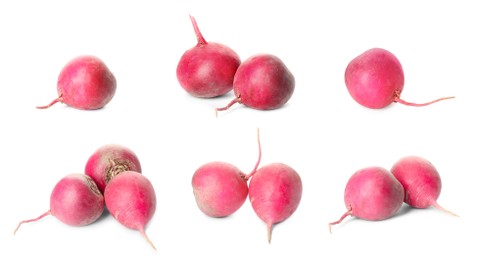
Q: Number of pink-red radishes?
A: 11